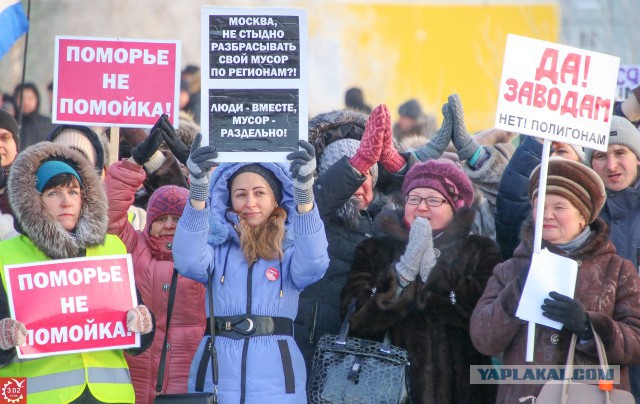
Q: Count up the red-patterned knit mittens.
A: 2